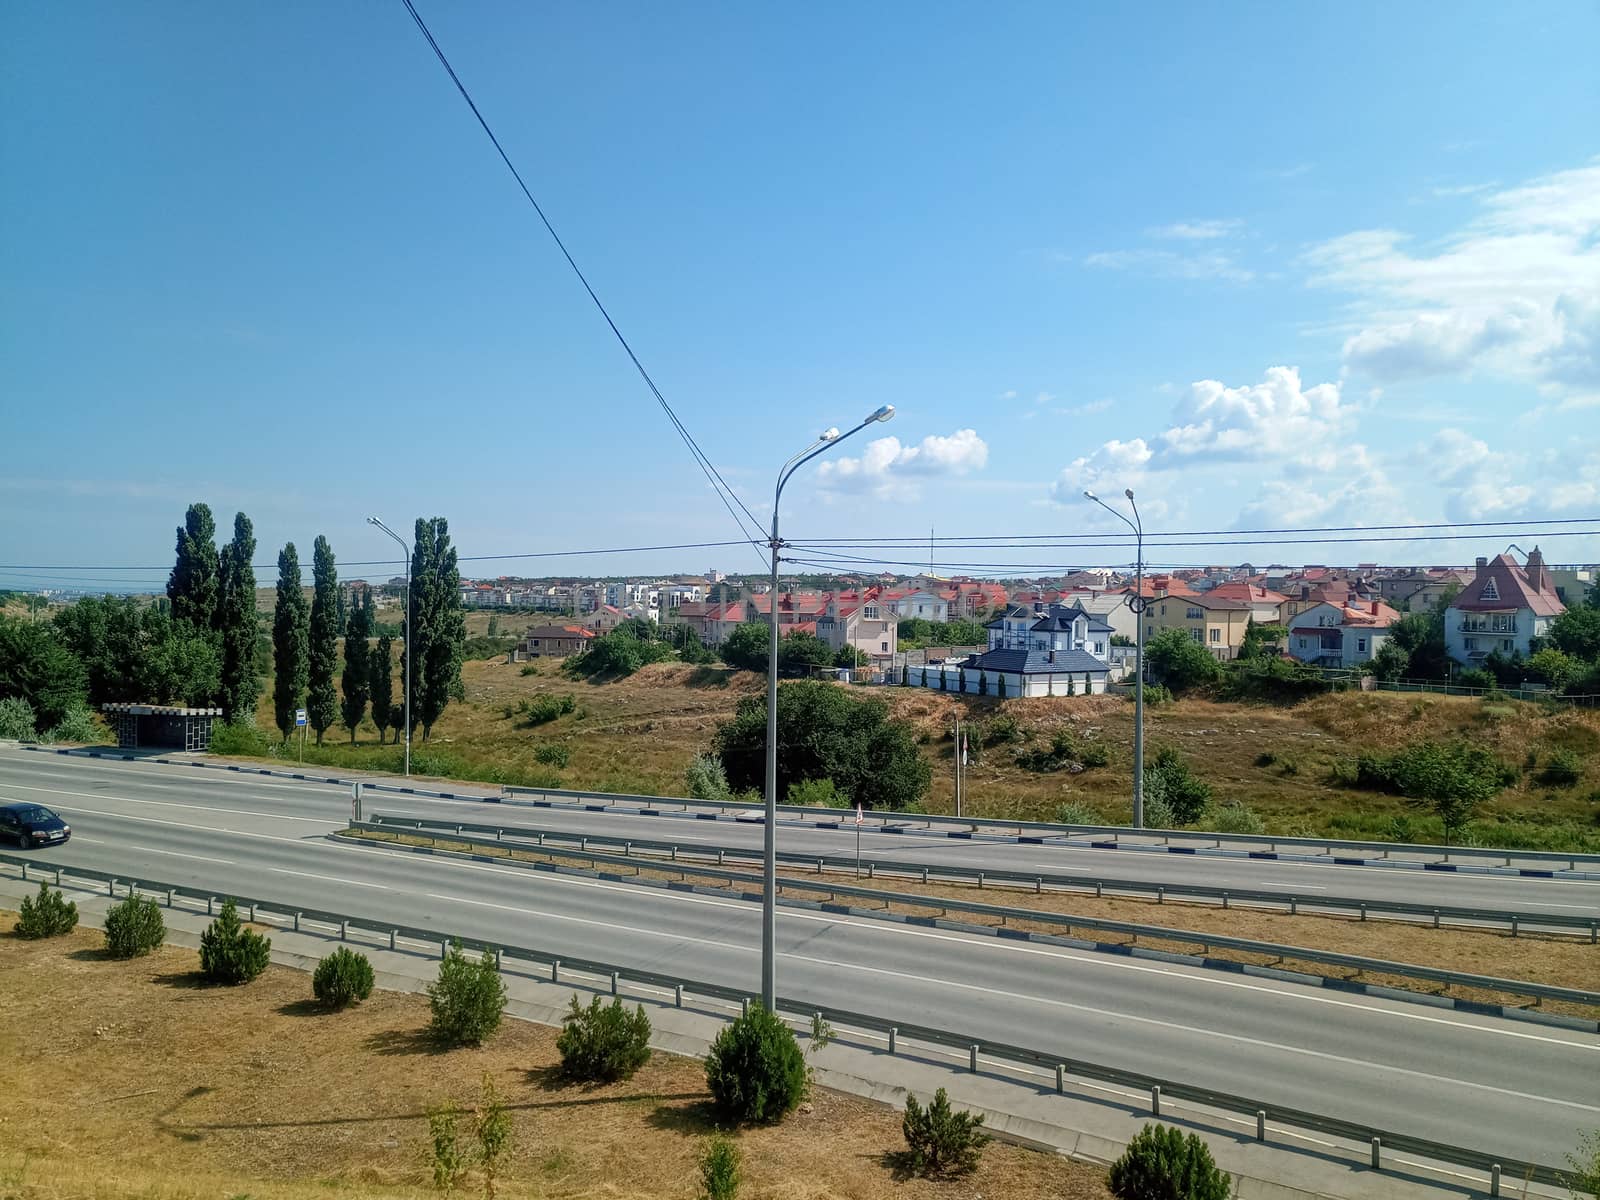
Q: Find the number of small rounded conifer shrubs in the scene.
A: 9